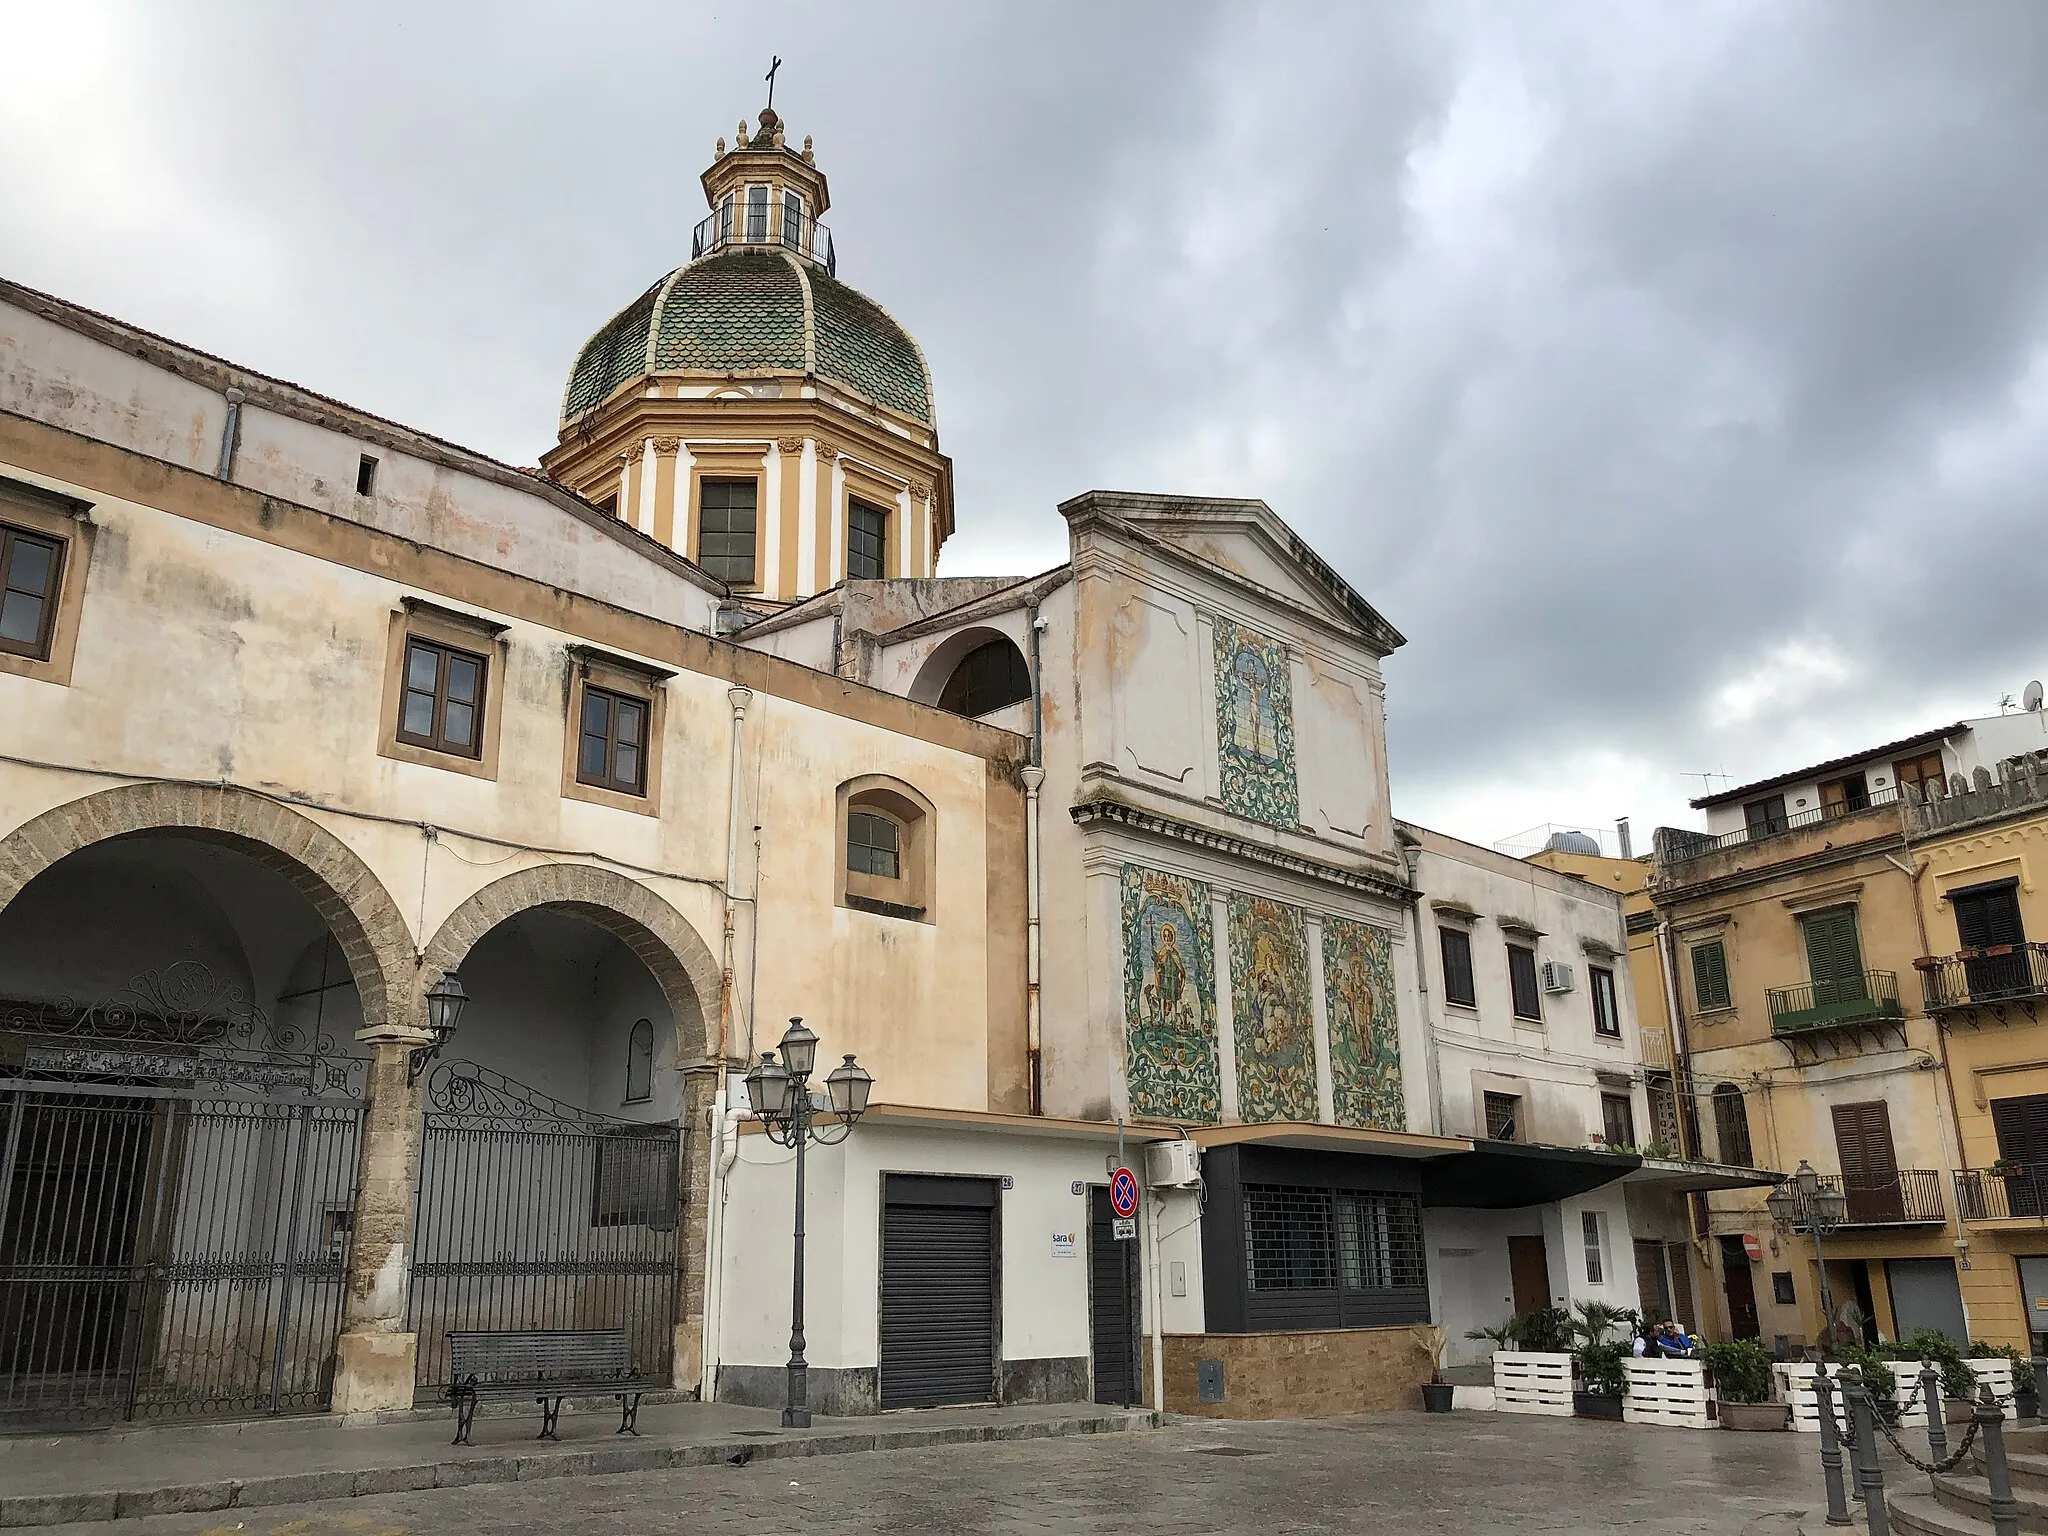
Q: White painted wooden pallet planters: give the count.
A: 5